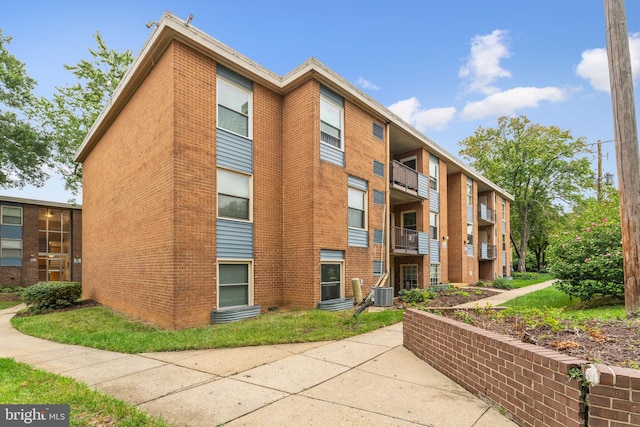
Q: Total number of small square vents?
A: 5